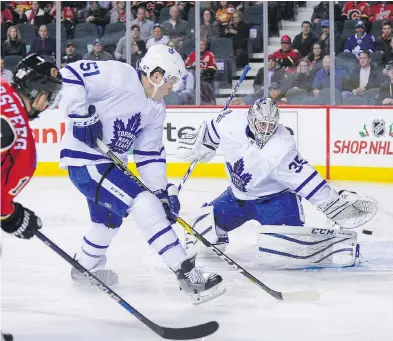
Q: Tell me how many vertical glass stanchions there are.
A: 5